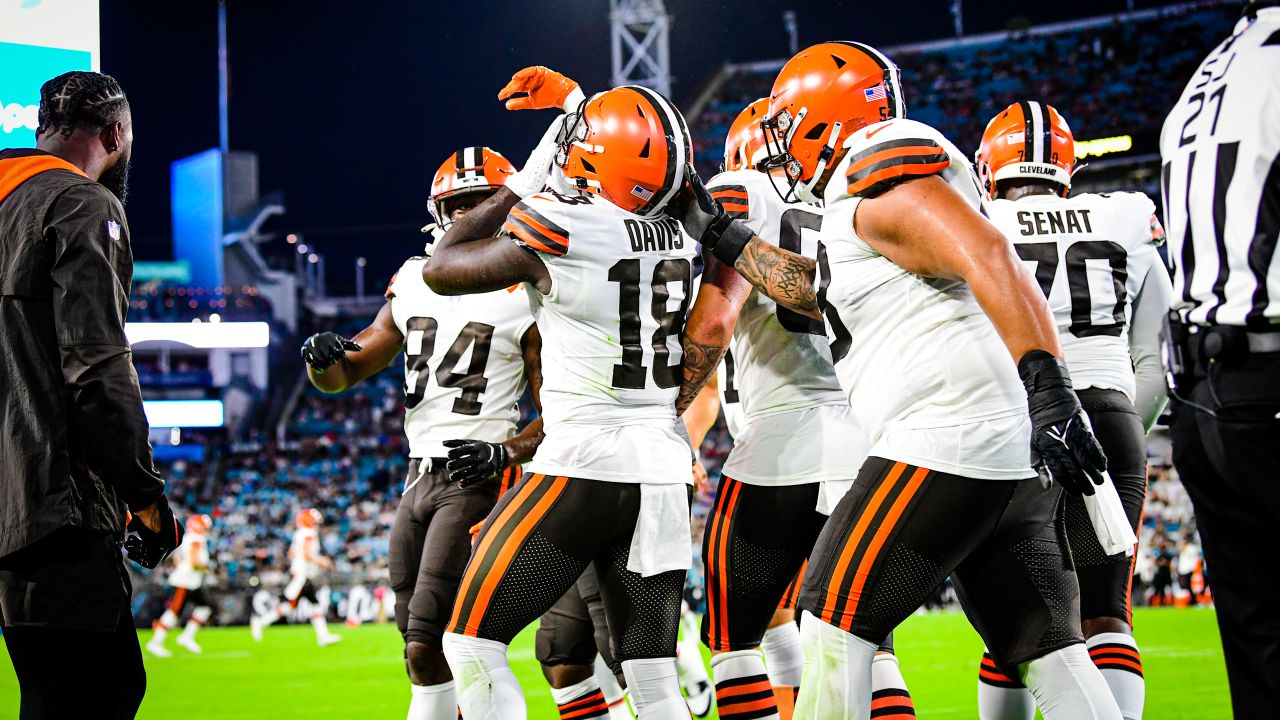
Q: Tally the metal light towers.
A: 1